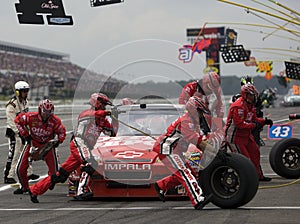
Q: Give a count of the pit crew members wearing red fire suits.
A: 5